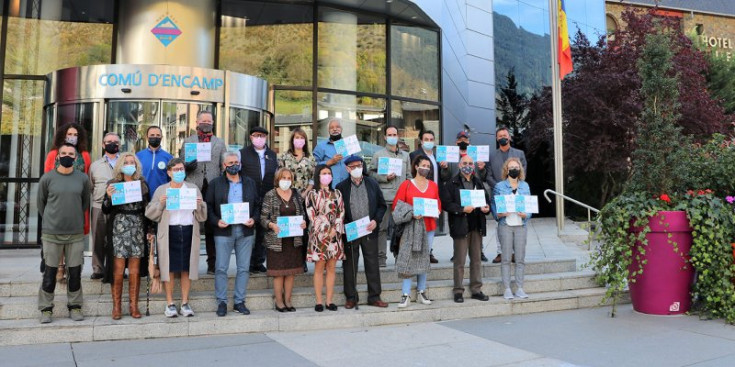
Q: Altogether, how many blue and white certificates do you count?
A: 14